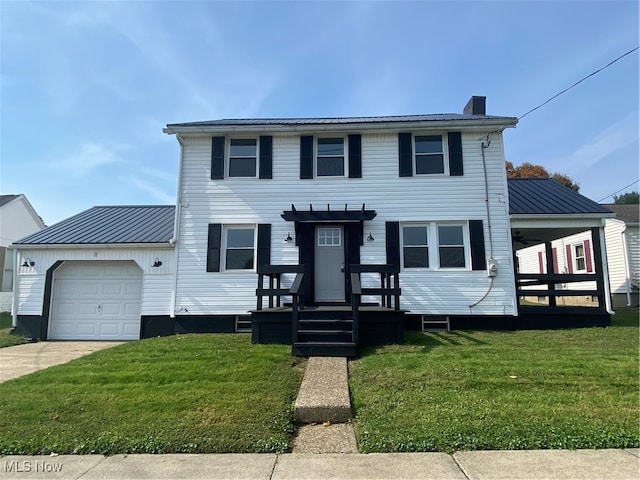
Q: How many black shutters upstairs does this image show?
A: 6